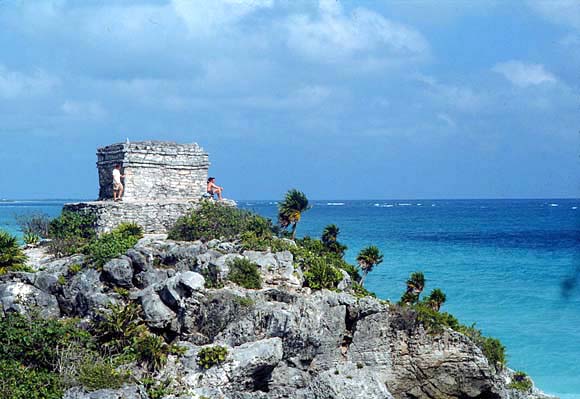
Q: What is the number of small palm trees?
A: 5